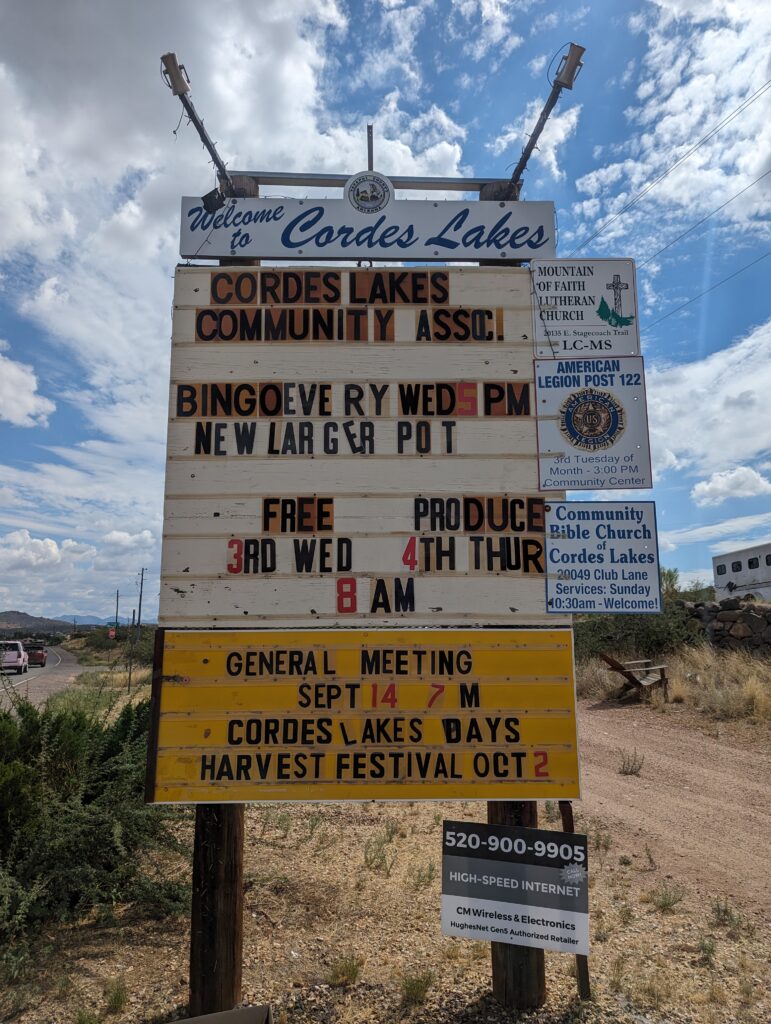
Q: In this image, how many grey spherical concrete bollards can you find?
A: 0